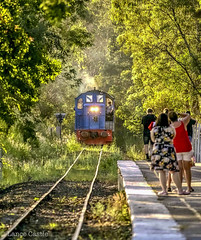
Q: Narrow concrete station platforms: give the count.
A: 1